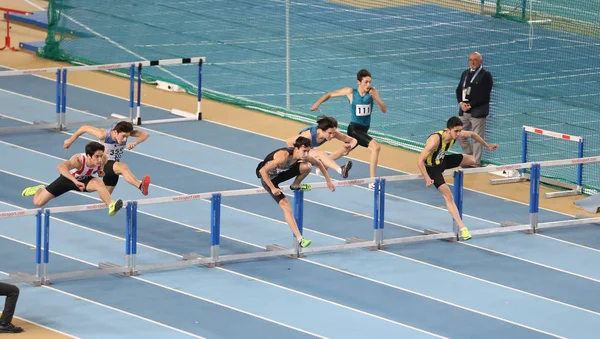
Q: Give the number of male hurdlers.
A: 6